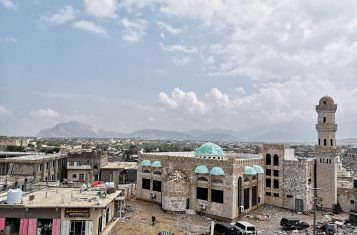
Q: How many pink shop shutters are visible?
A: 4